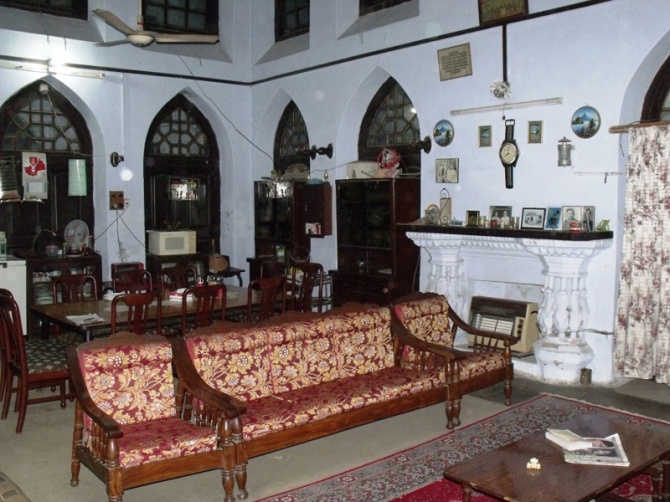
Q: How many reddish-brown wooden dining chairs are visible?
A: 10